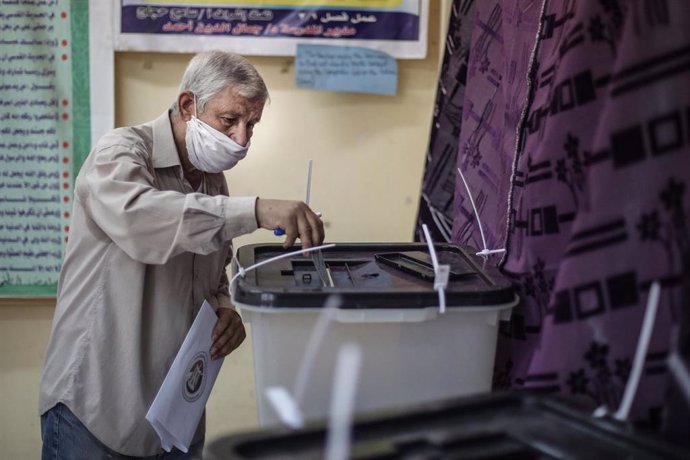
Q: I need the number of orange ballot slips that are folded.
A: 0